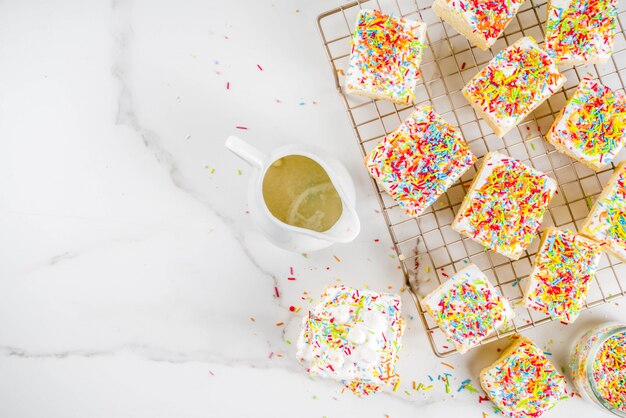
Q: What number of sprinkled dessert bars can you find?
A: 12